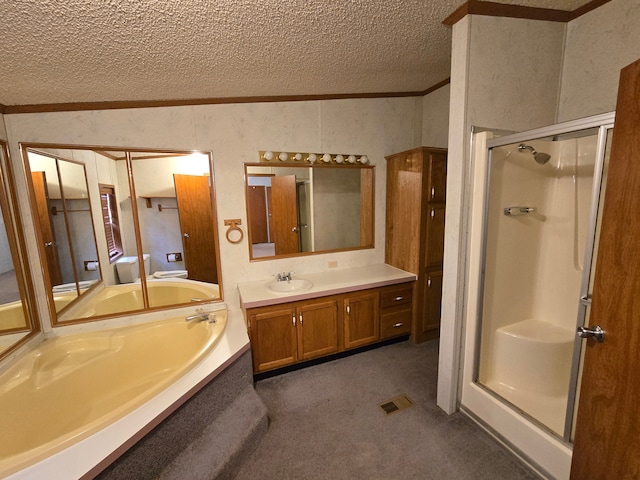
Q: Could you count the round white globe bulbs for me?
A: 8